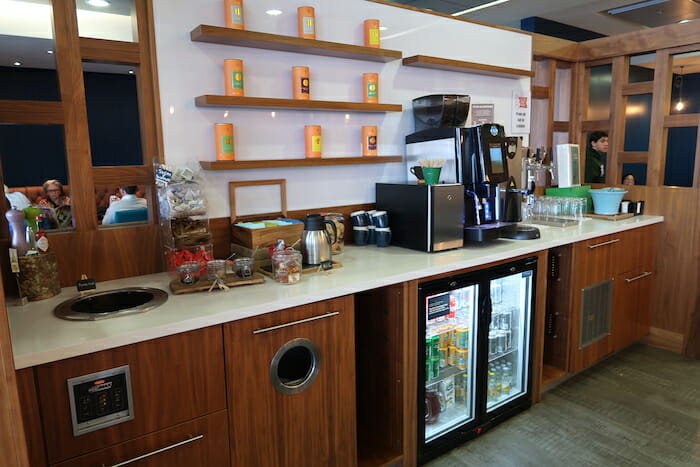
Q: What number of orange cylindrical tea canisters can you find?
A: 9